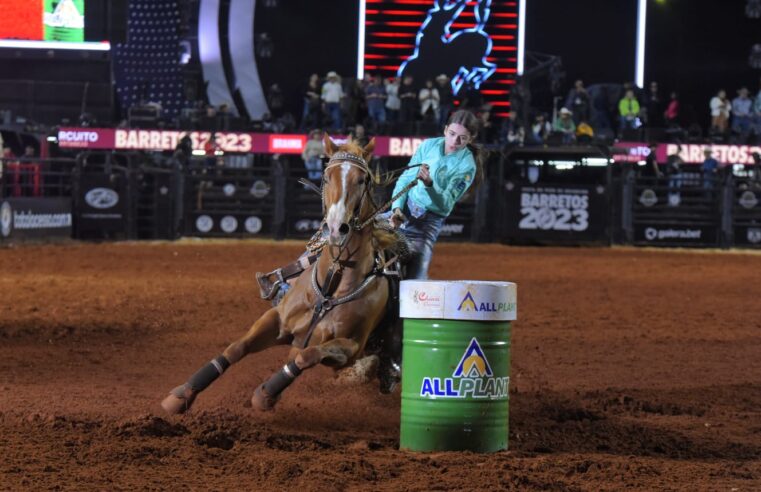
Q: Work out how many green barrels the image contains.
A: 1